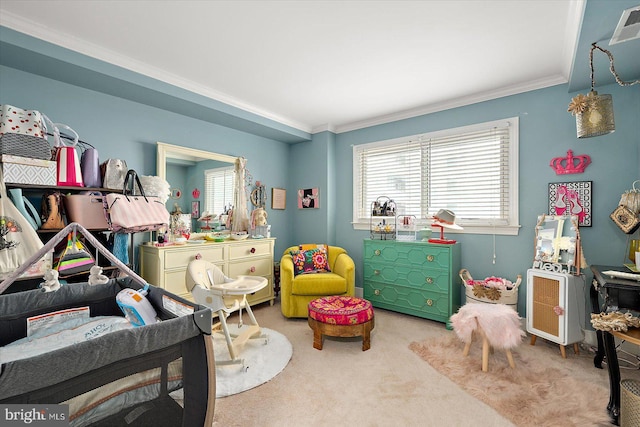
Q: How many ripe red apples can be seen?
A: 0